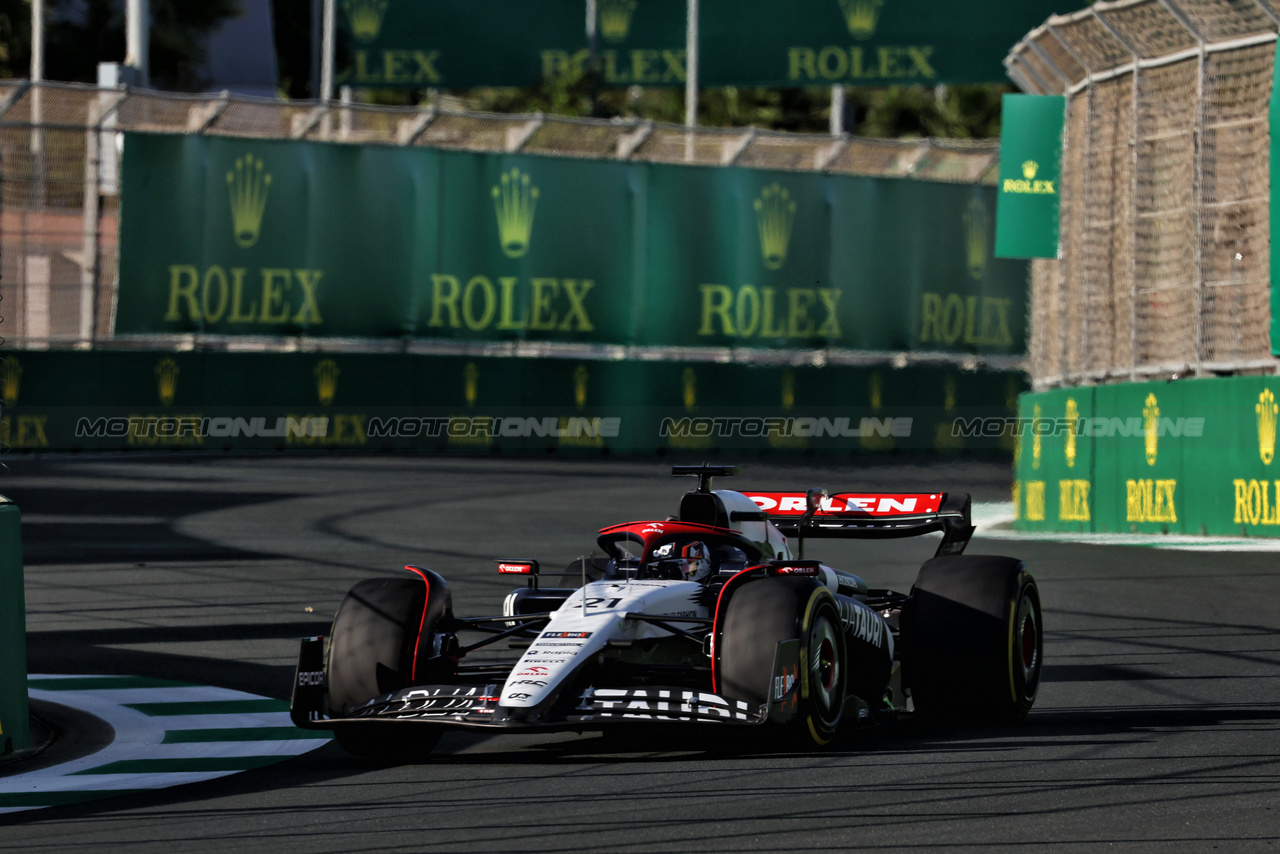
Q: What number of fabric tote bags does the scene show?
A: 0